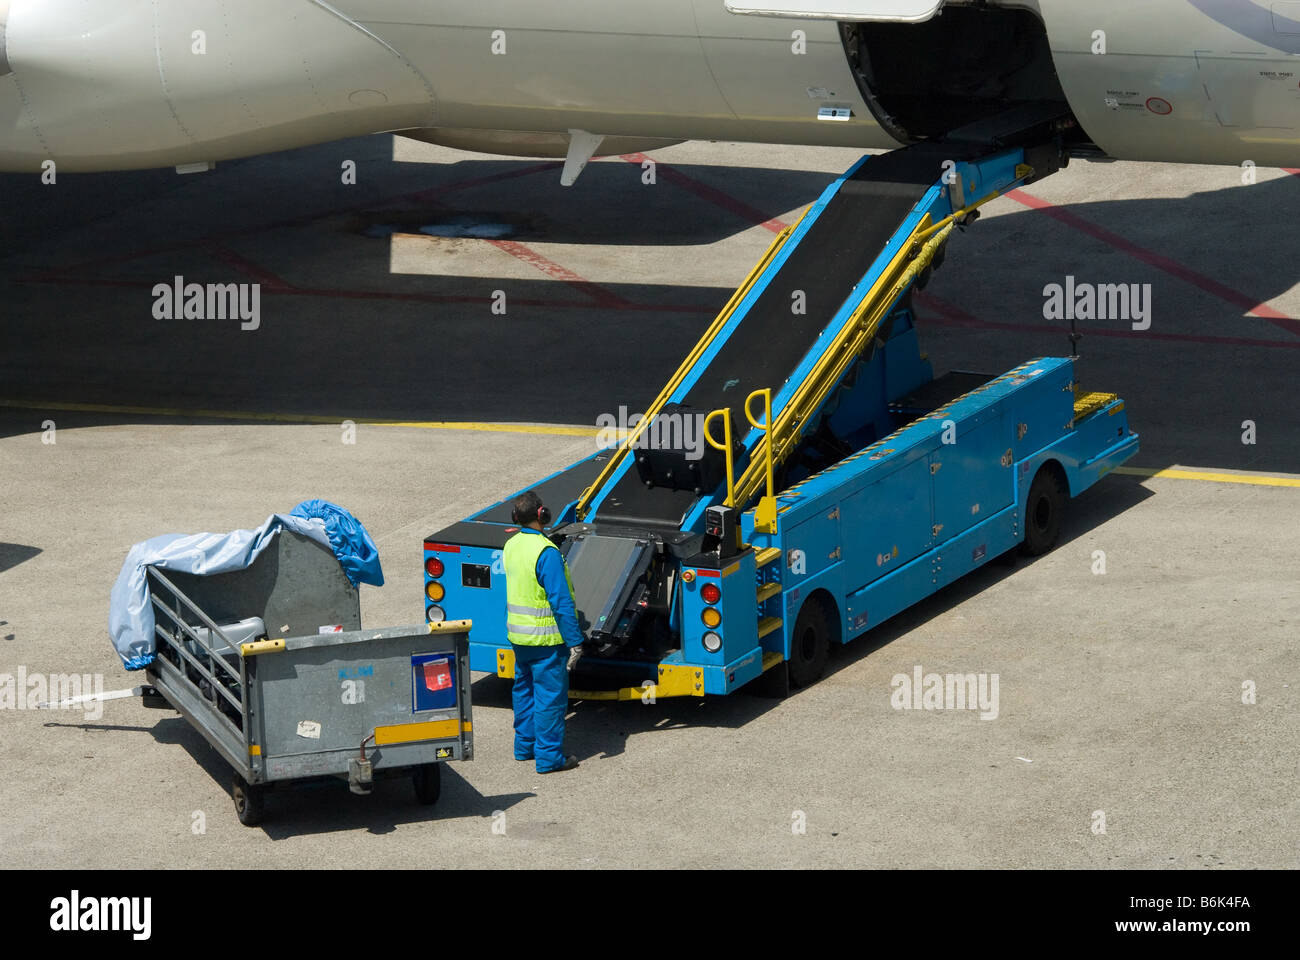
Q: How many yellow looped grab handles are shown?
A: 2